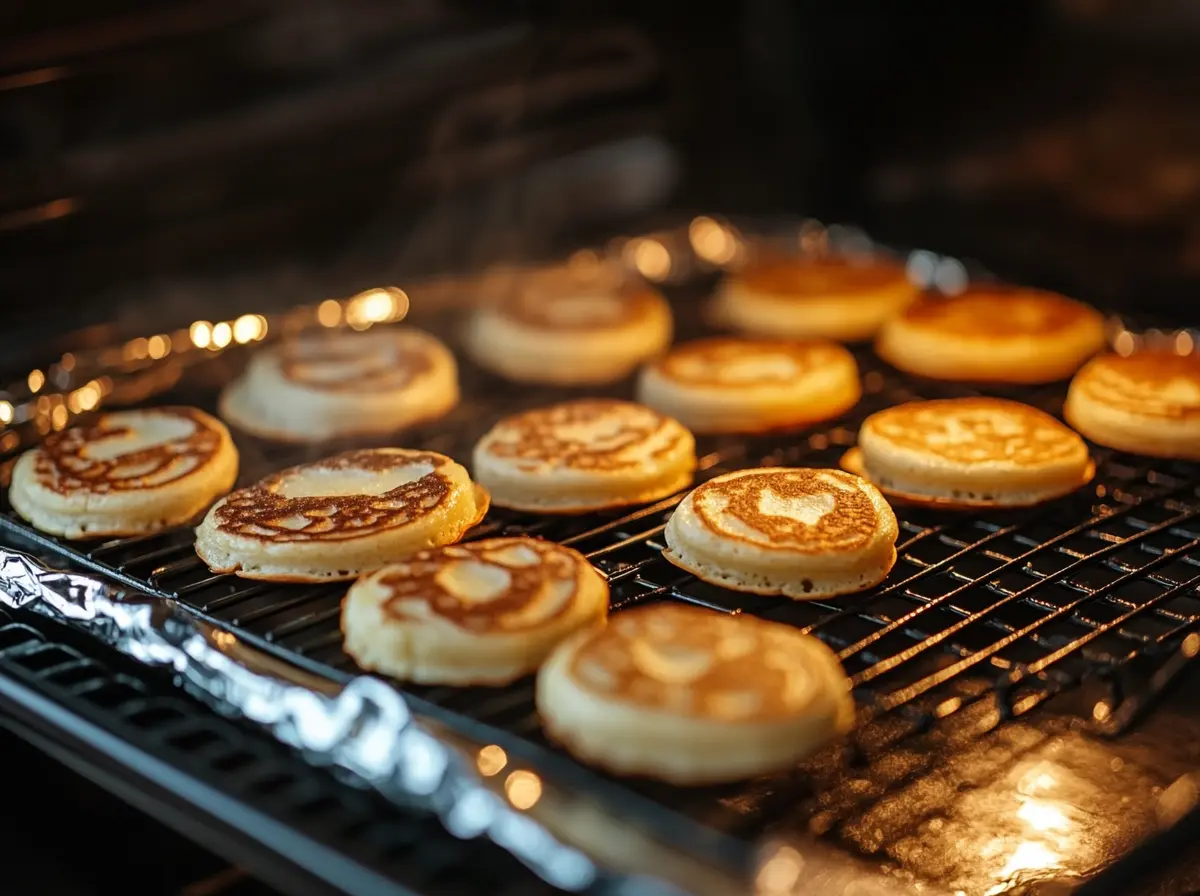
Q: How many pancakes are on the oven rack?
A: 13